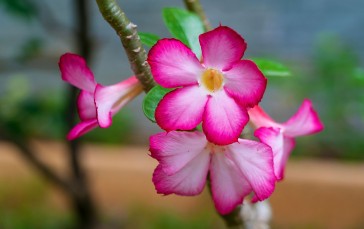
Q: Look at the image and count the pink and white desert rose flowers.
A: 4